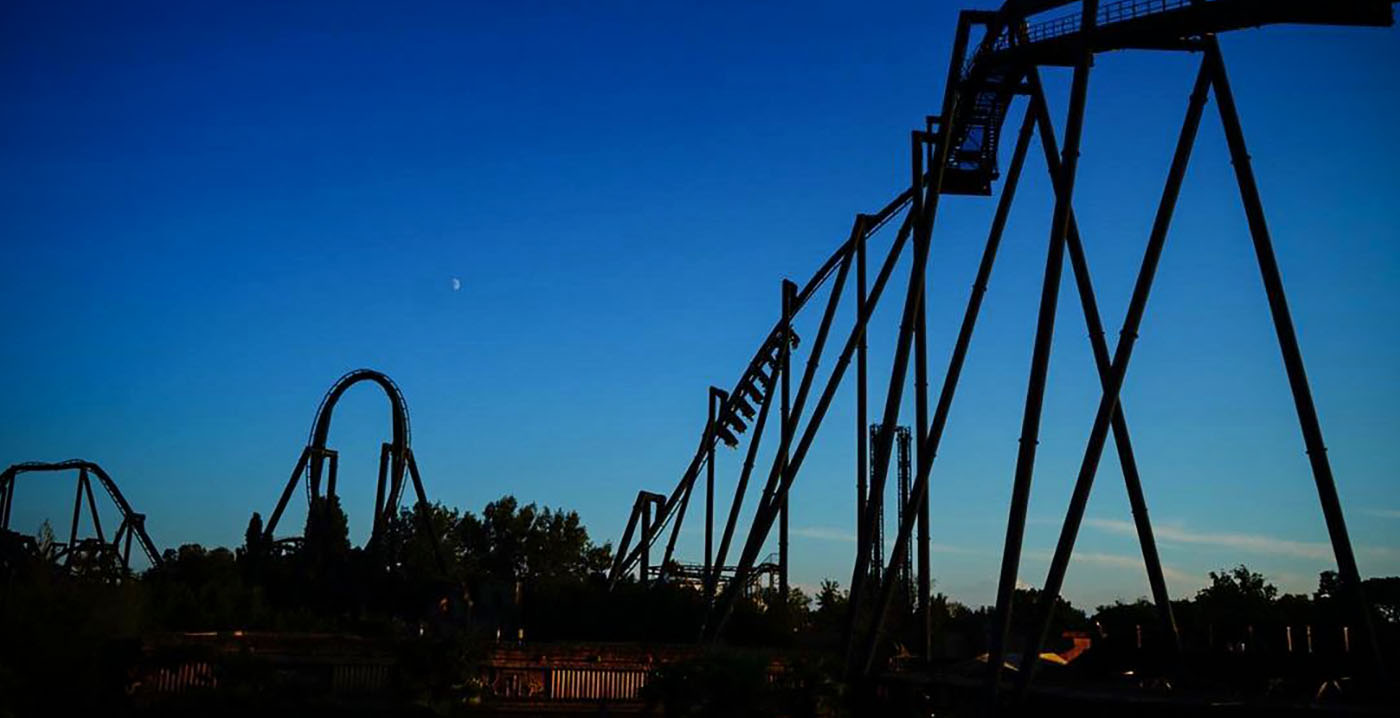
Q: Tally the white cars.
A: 0